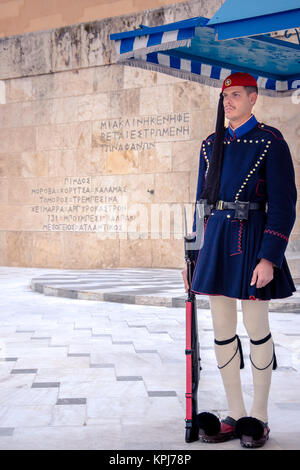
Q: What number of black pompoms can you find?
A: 2